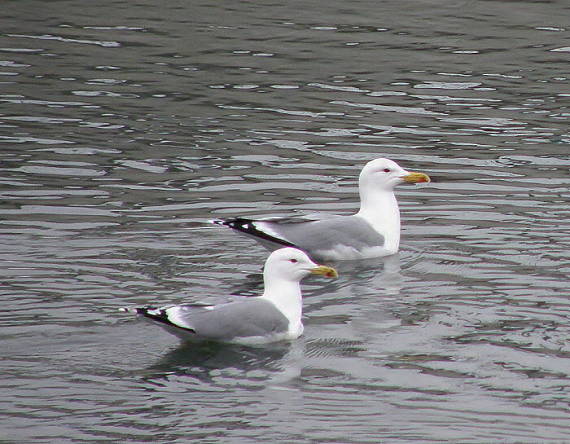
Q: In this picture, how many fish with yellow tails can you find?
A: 0